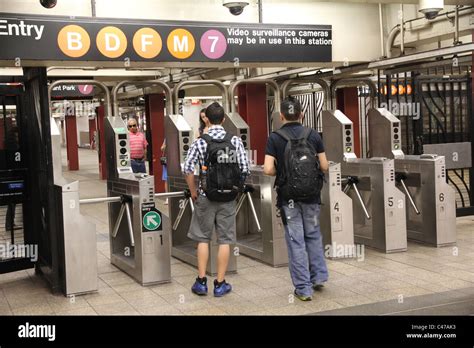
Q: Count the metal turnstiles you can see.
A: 6